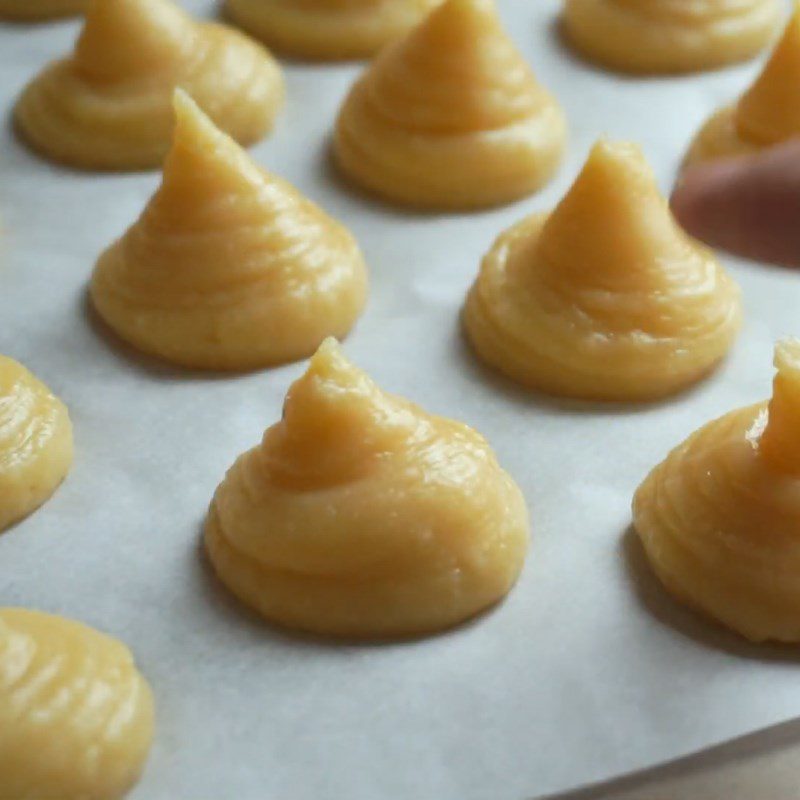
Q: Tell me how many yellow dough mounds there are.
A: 12